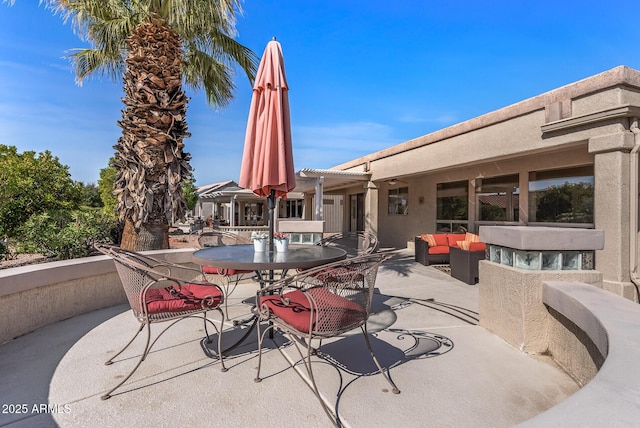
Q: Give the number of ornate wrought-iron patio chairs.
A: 4